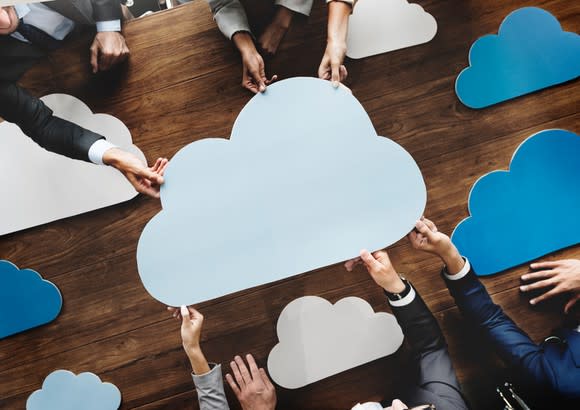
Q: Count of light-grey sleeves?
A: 3